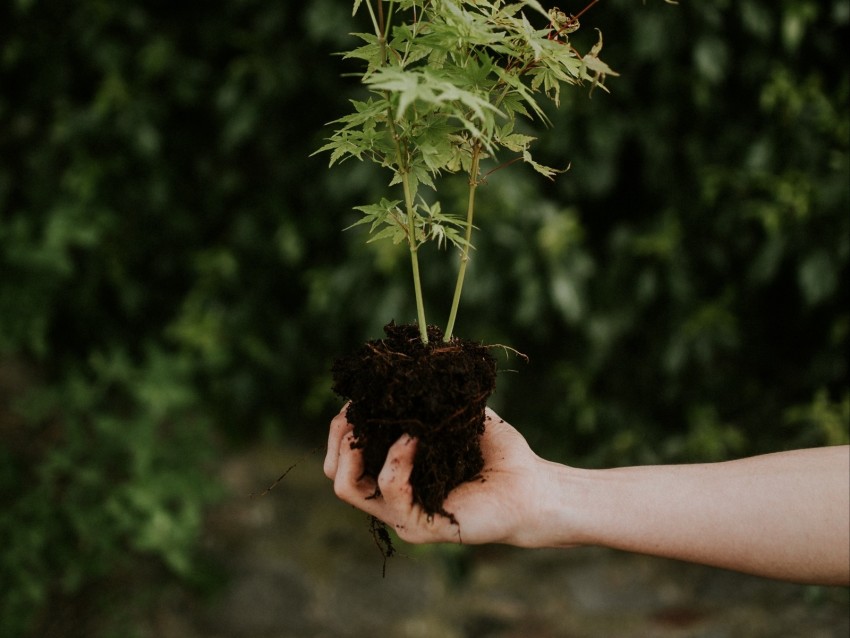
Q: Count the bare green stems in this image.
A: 2